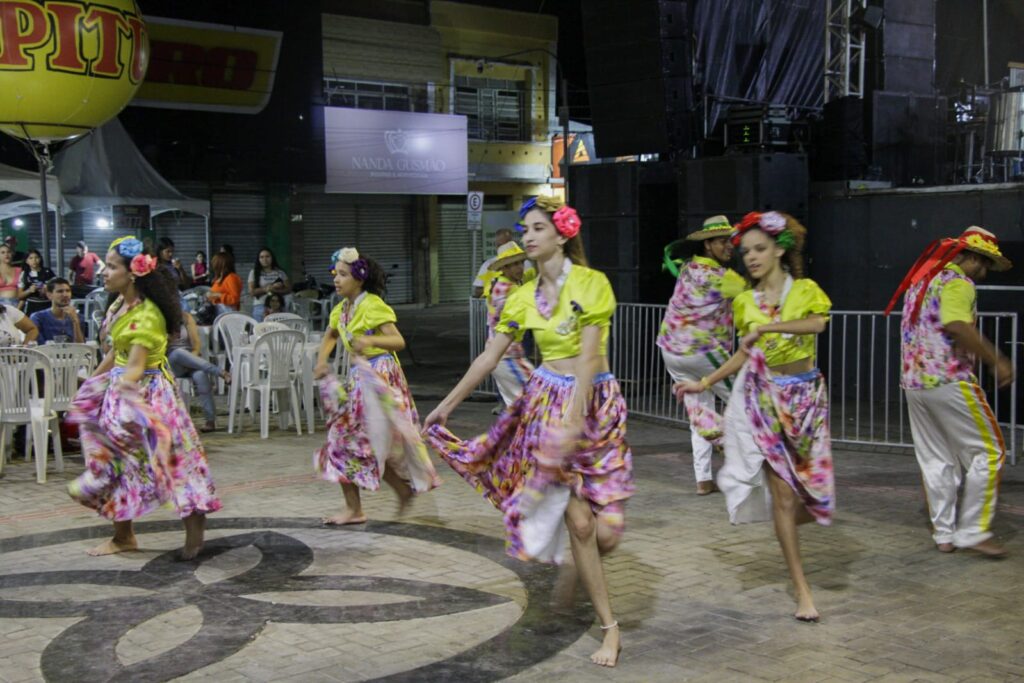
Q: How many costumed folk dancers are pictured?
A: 7